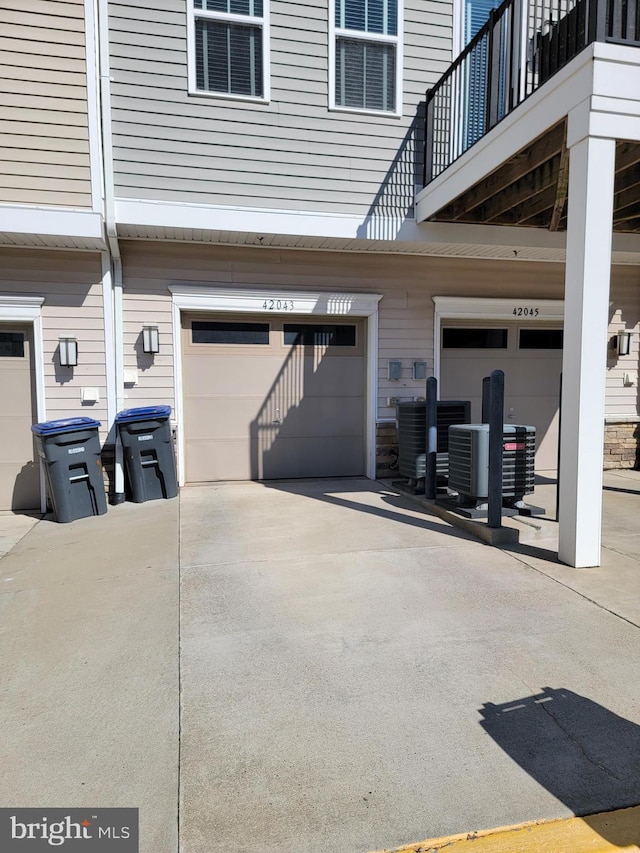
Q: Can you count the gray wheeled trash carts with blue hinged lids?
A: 2